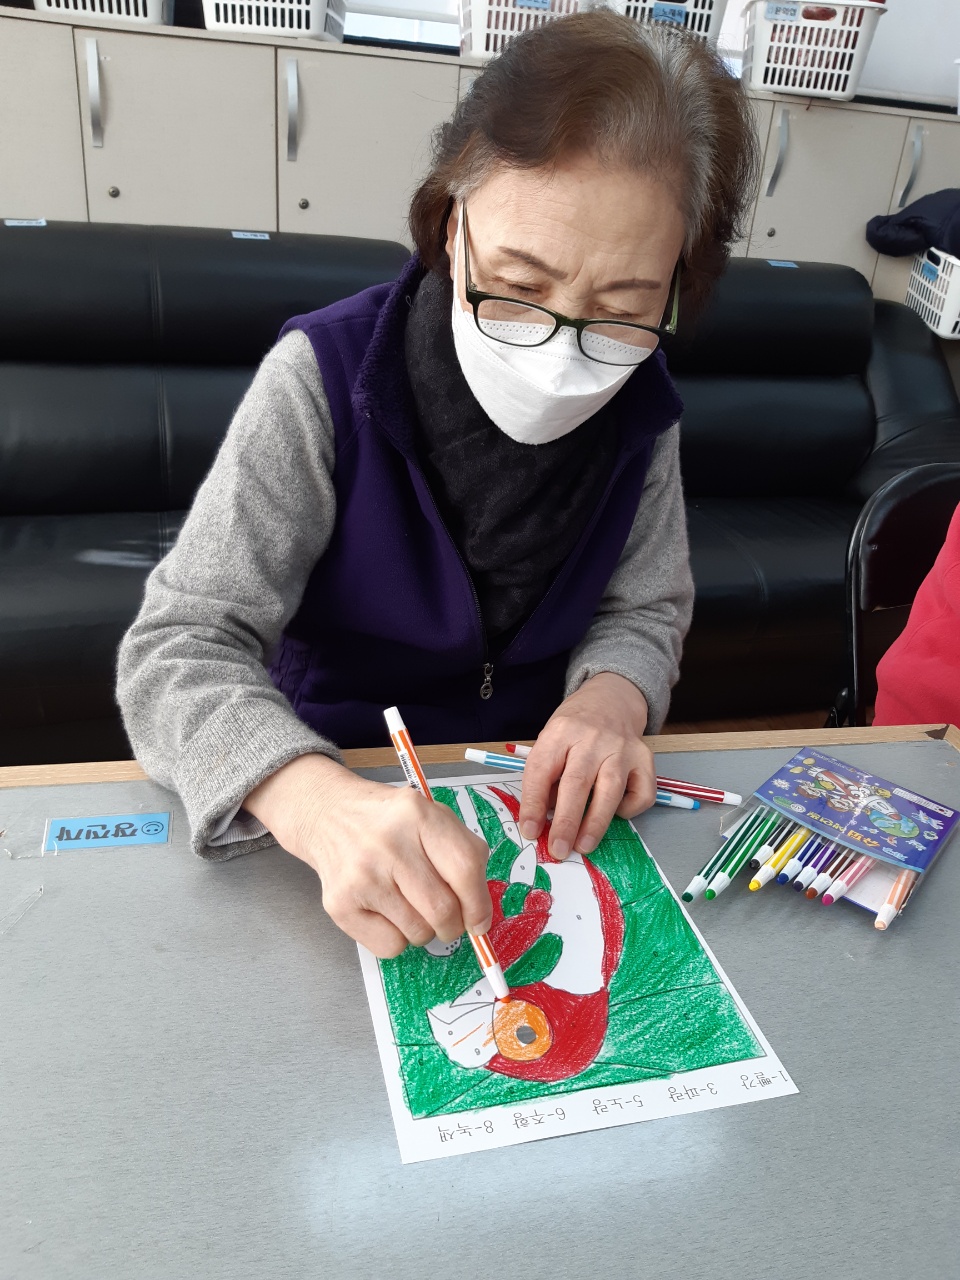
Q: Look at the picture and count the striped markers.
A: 12